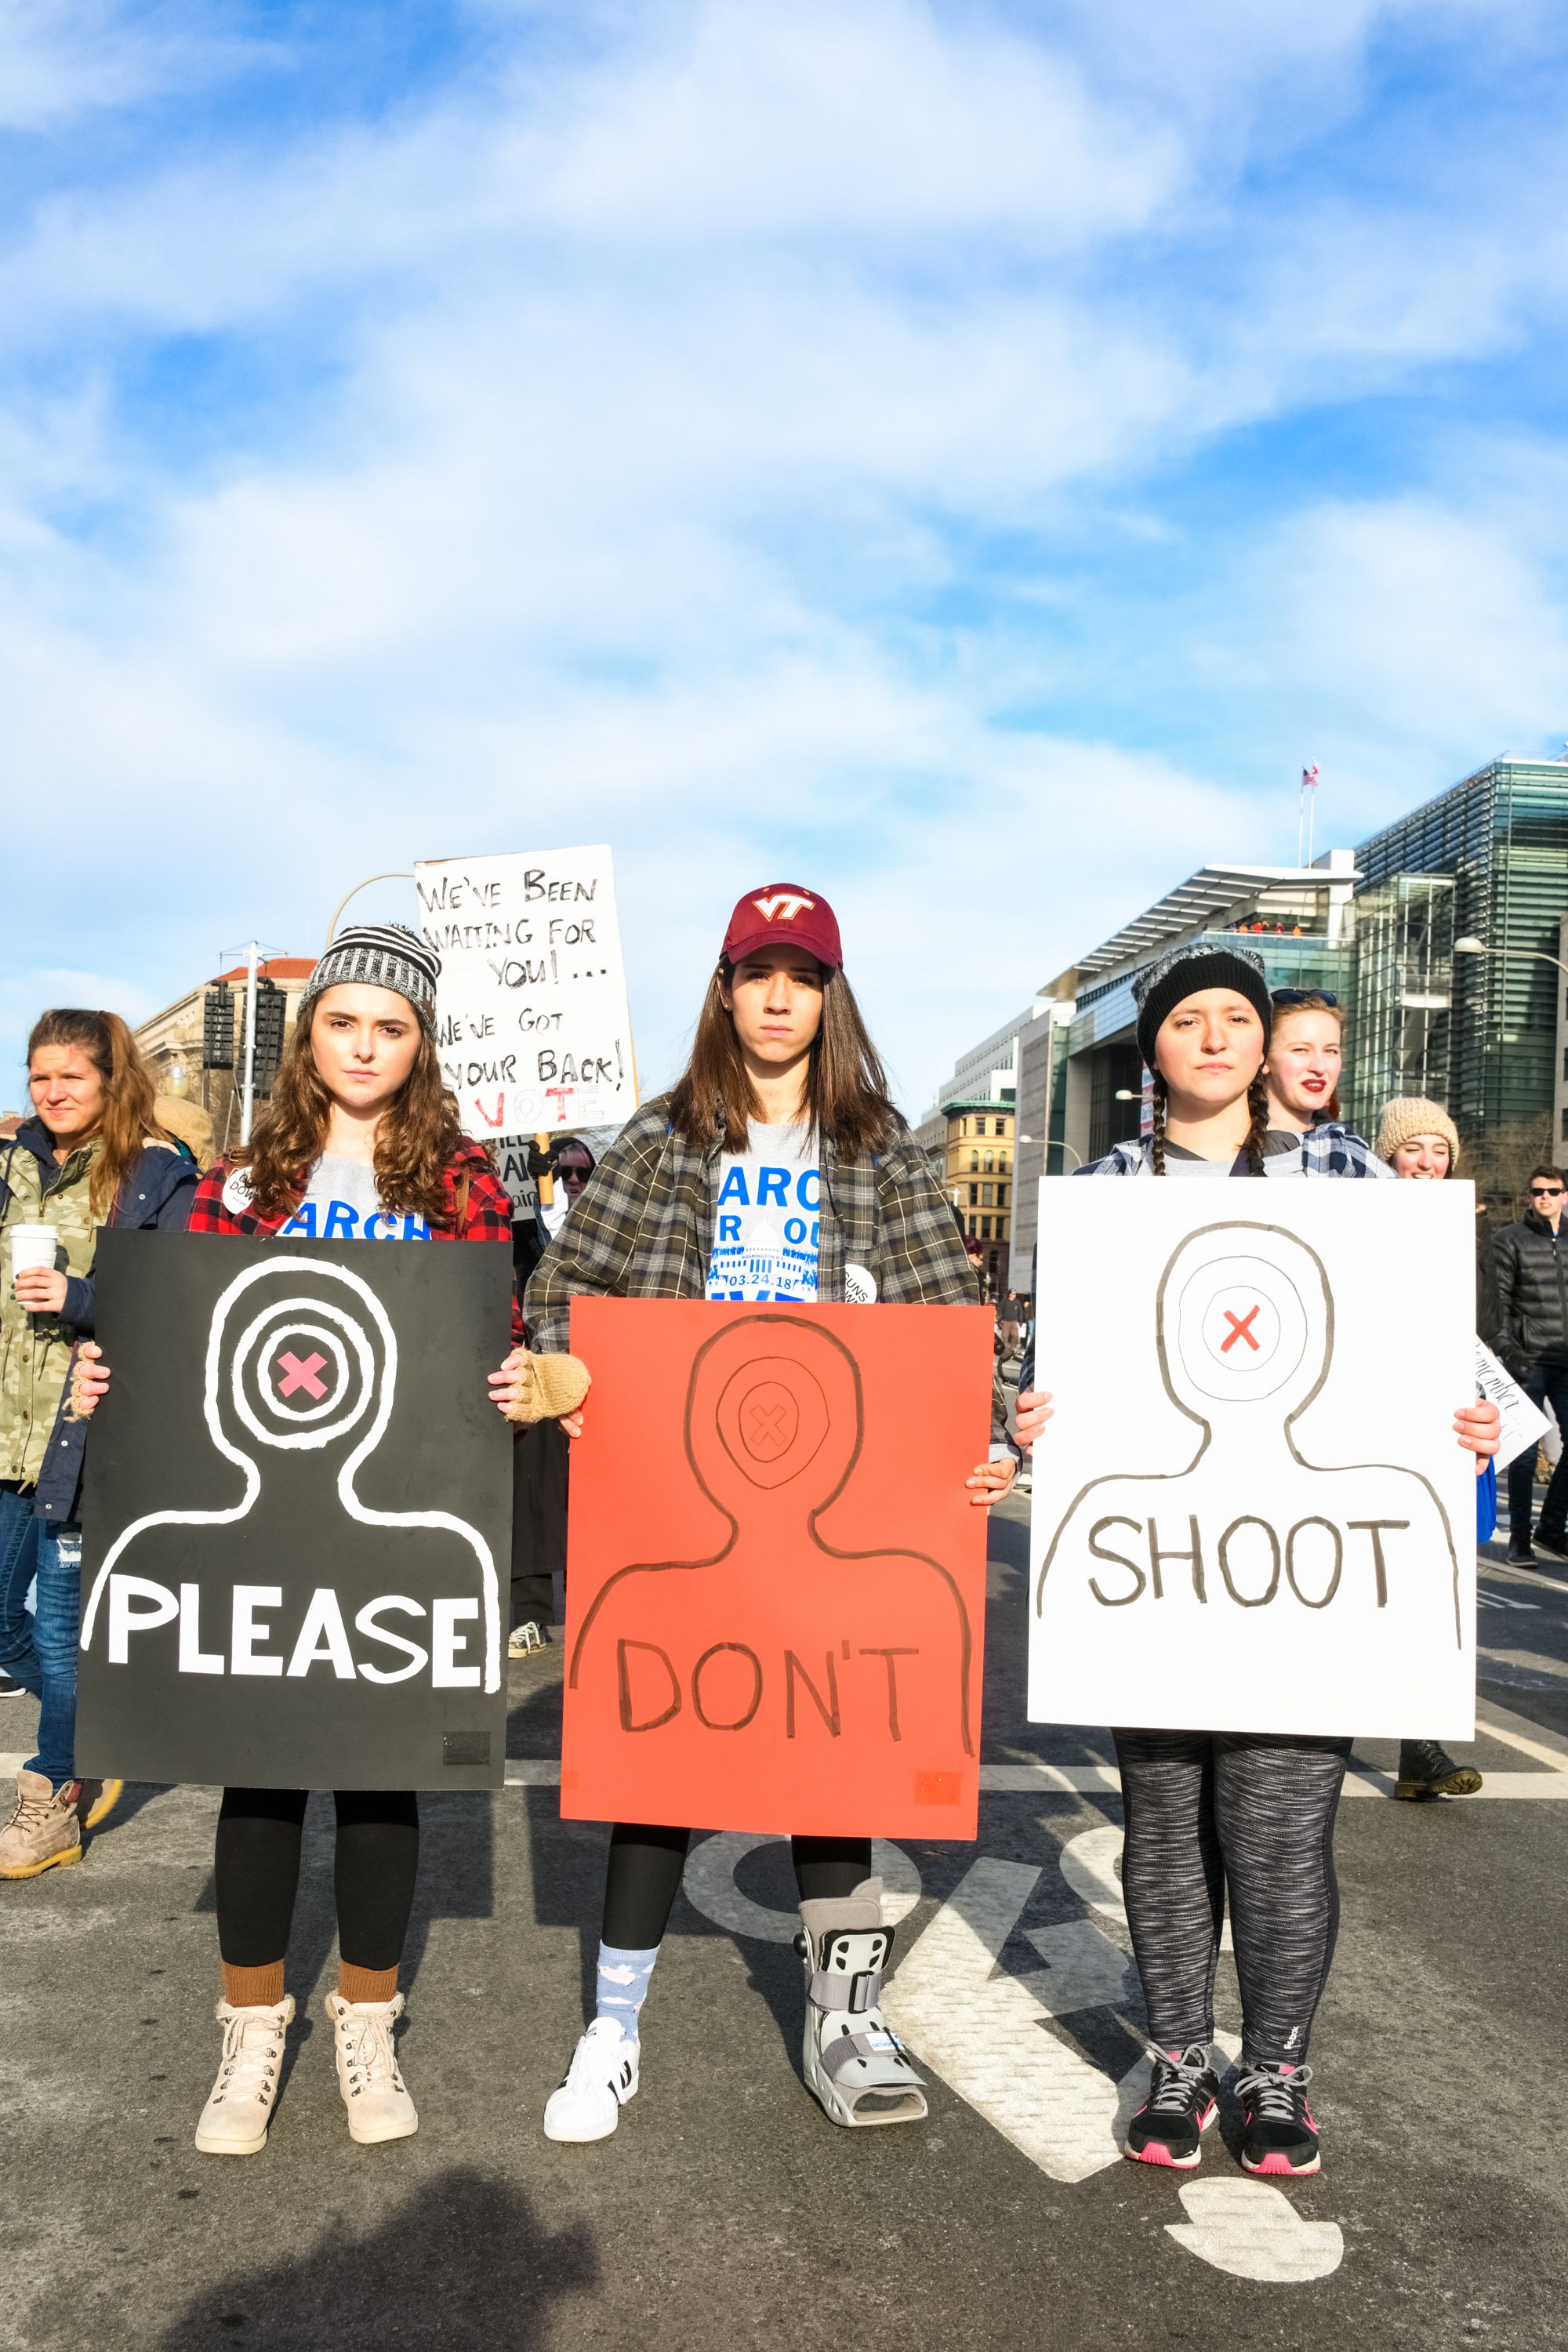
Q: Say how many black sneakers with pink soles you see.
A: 2